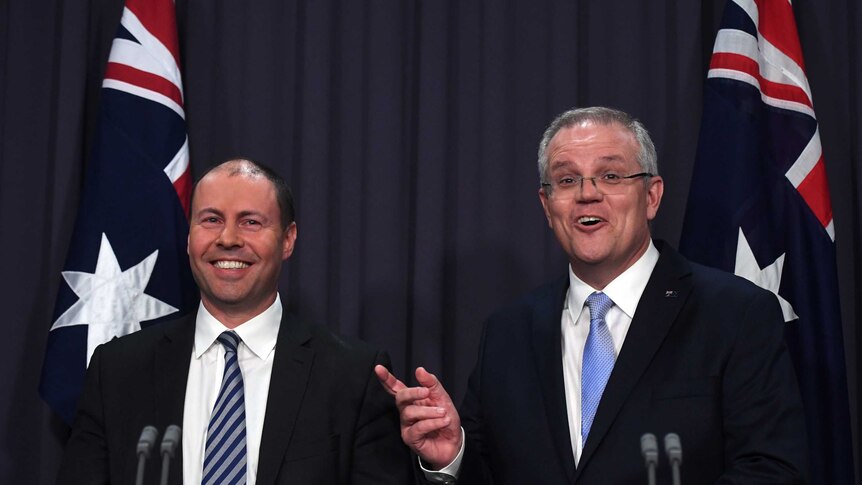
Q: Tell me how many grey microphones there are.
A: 4